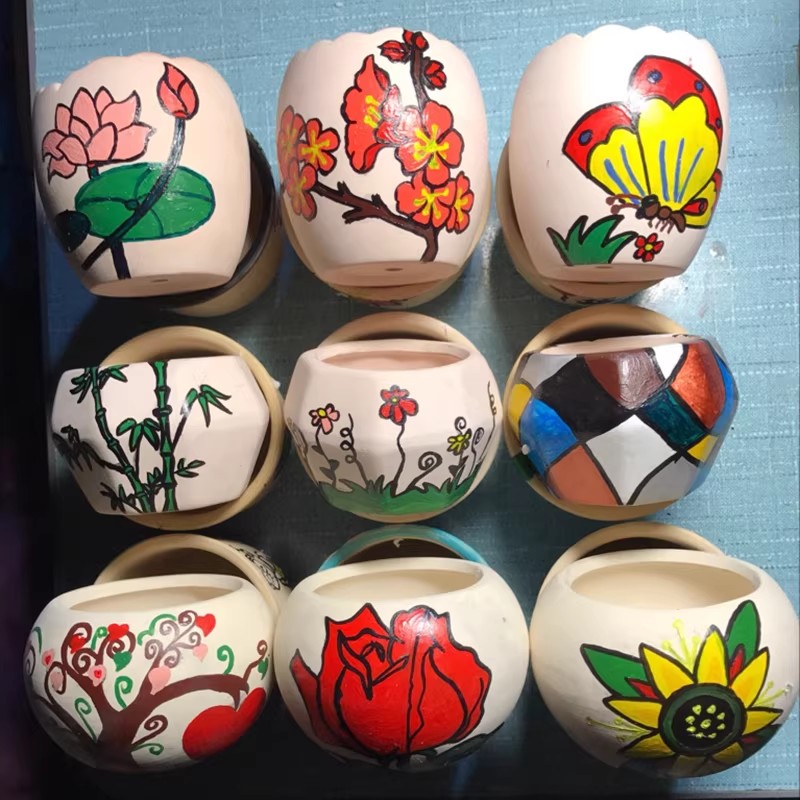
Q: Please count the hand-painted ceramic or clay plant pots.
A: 9